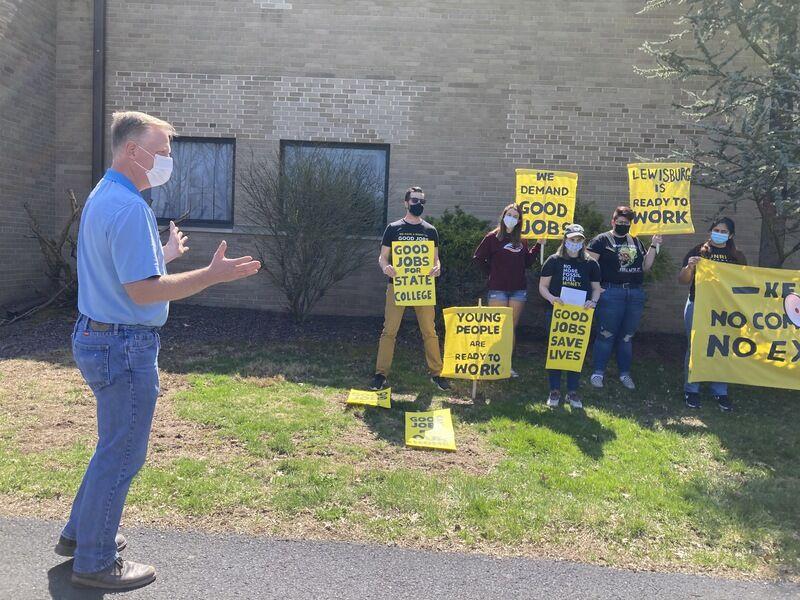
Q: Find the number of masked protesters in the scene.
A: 5